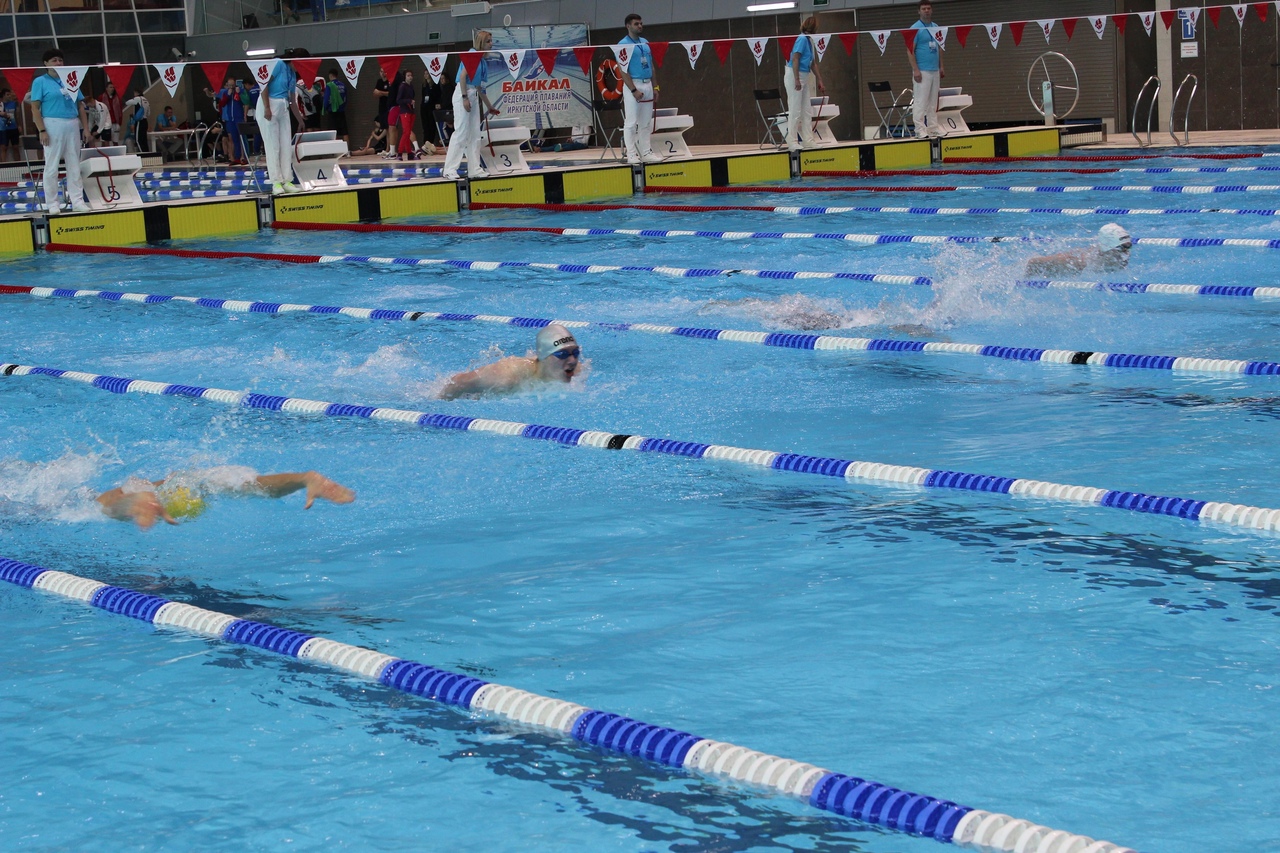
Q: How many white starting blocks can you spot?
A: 6